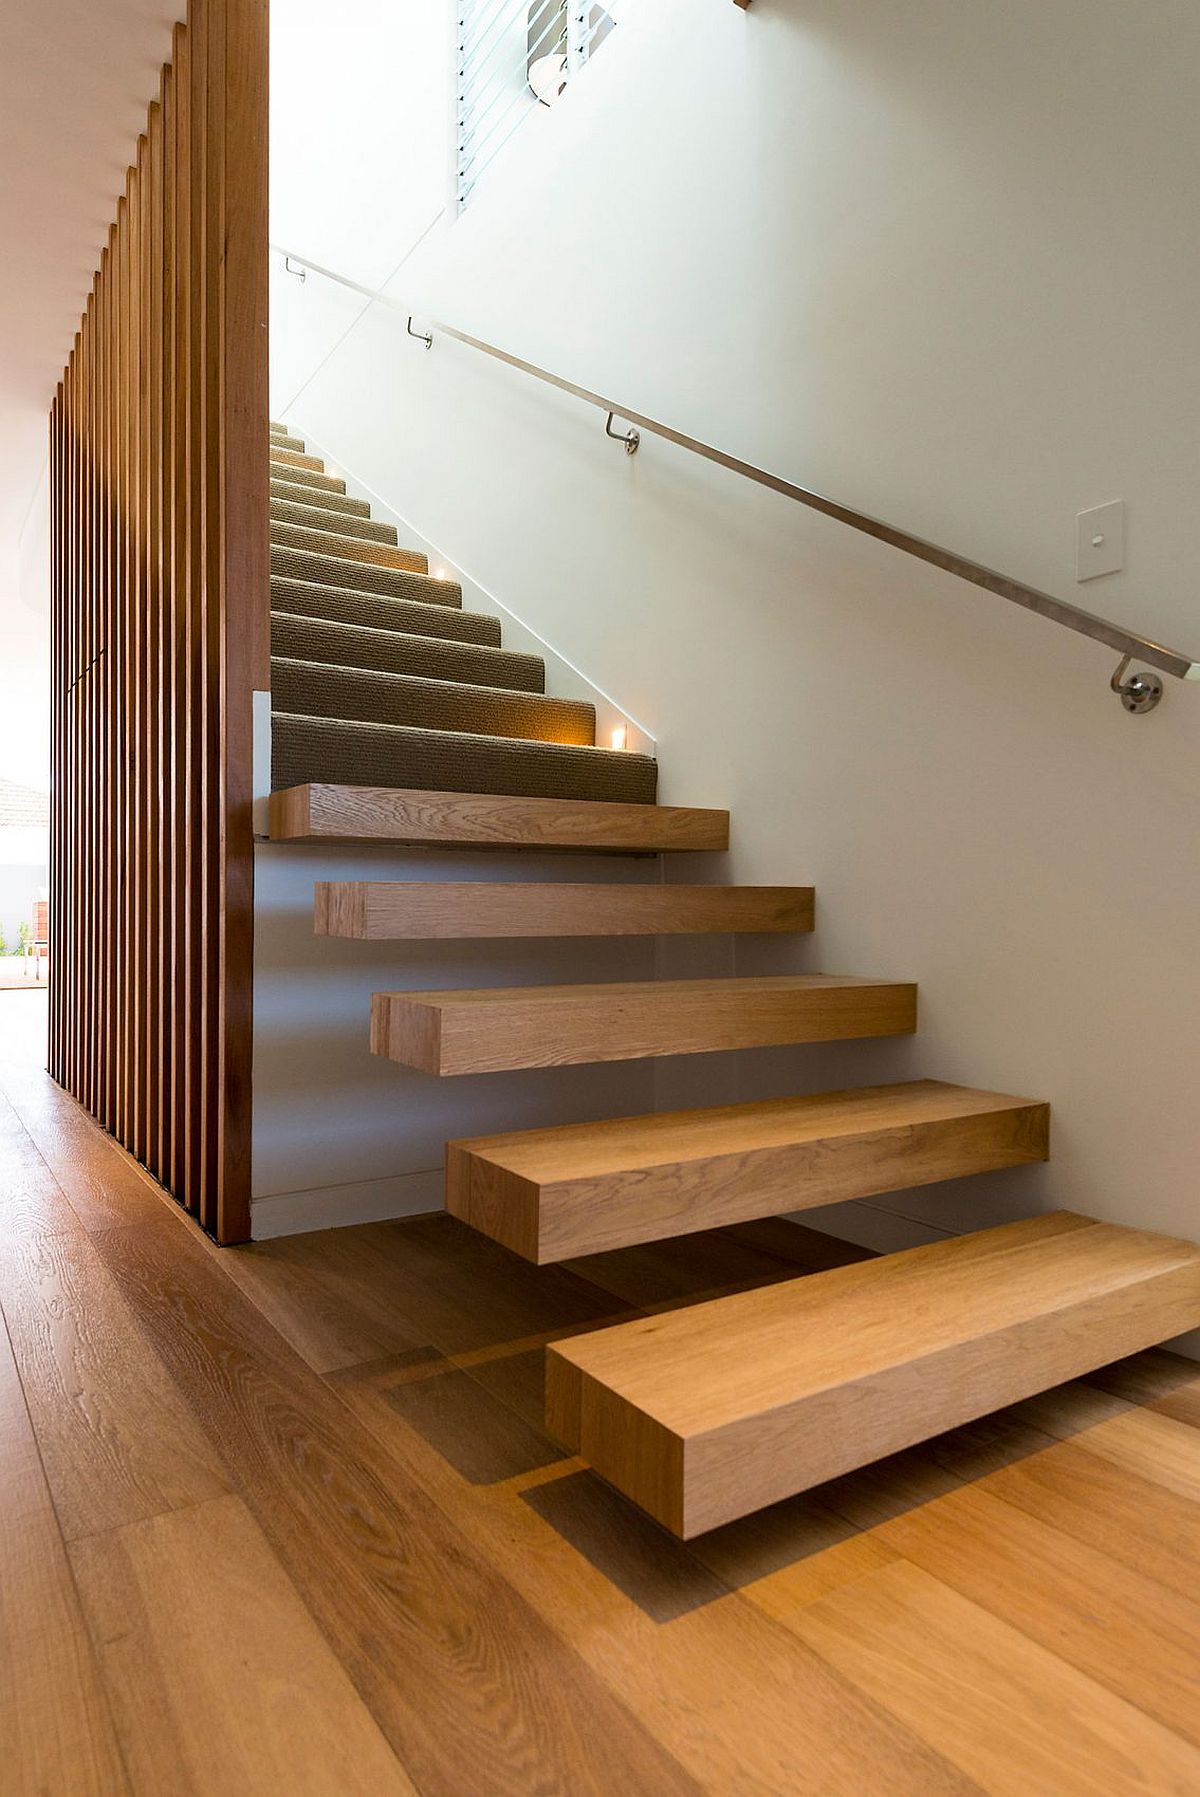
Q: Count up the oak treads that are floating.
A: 5